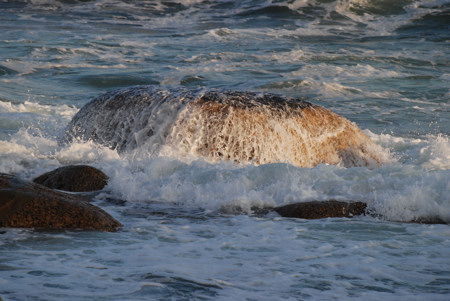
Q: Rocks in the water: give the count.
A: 4